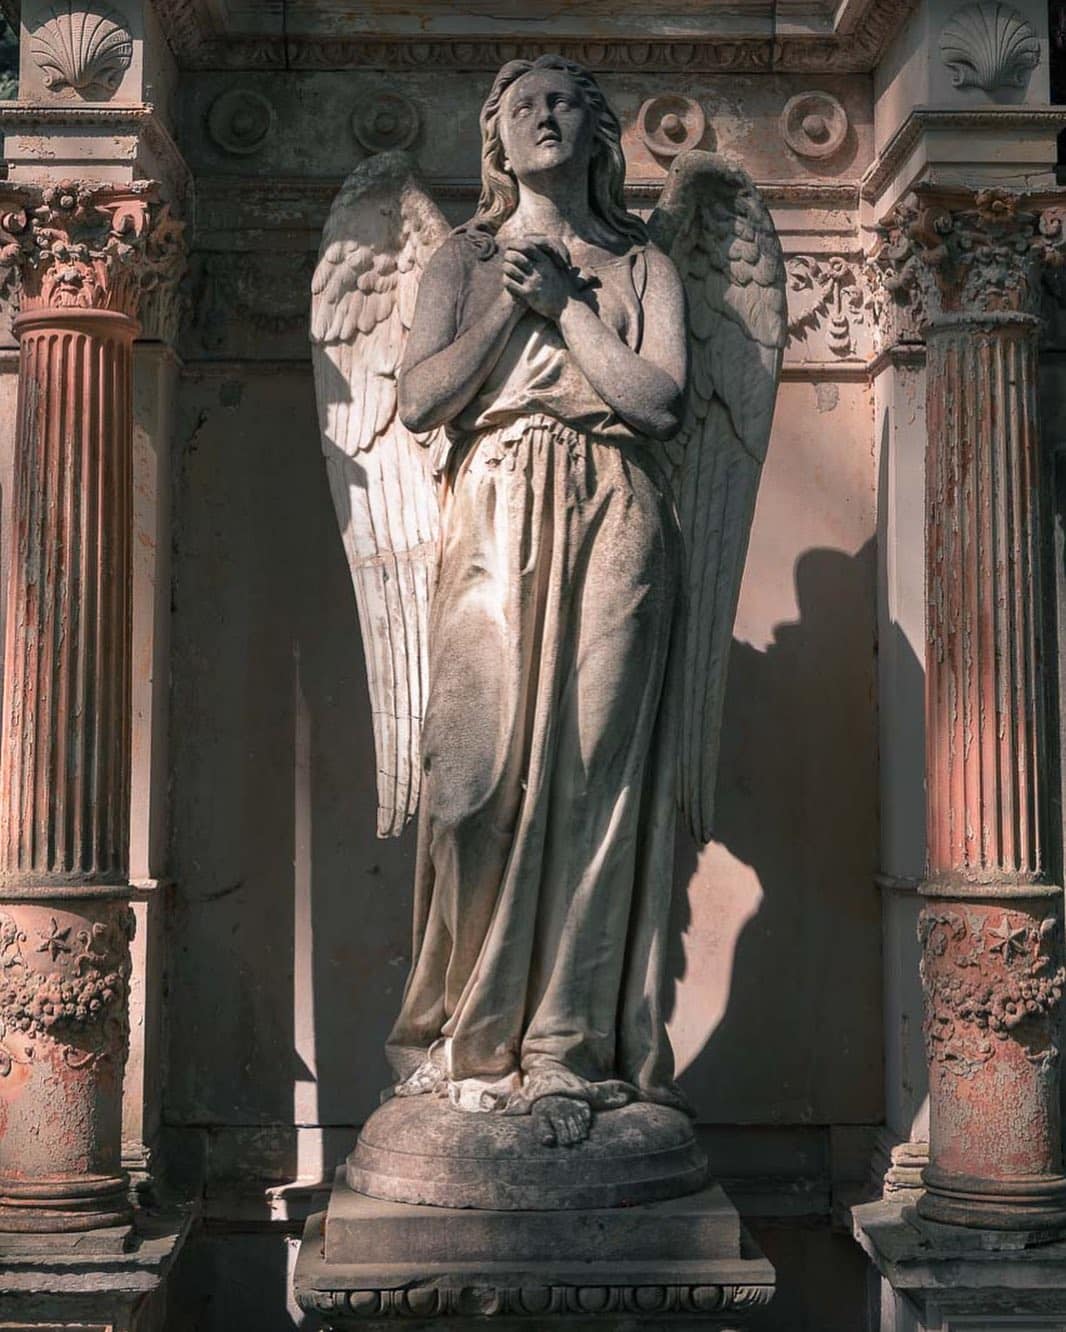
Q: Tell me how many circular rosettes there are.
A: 4